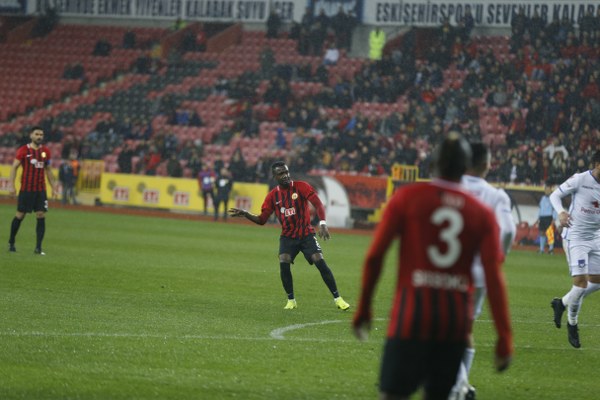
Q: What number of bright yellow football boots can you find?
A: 2